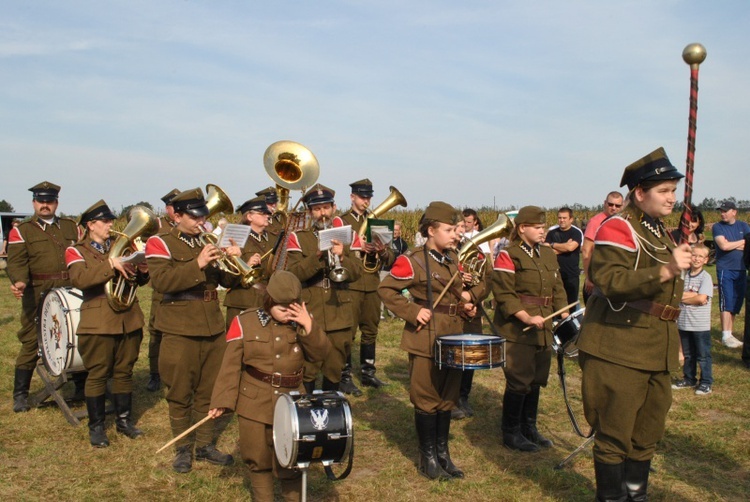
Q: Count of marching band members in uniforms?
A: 13